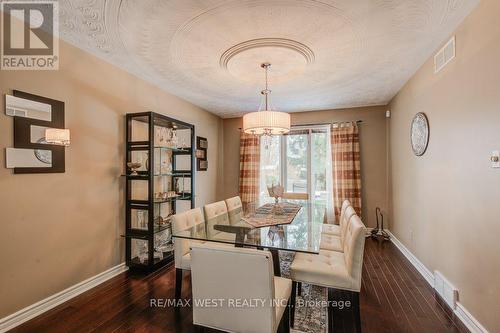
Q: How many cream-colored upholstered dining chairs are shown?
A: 8